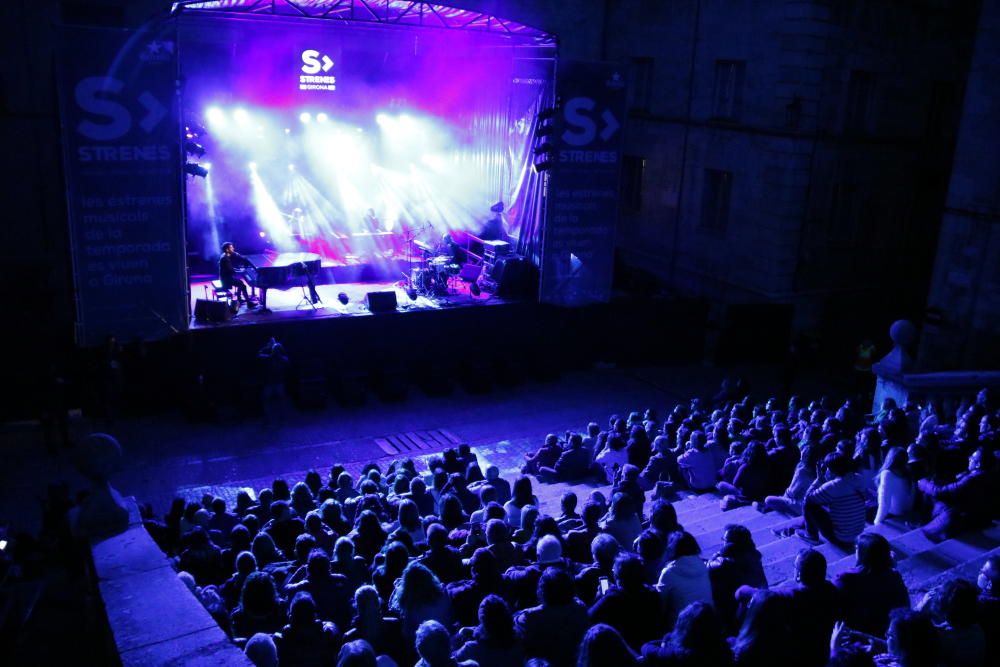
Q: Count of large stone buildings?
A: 2